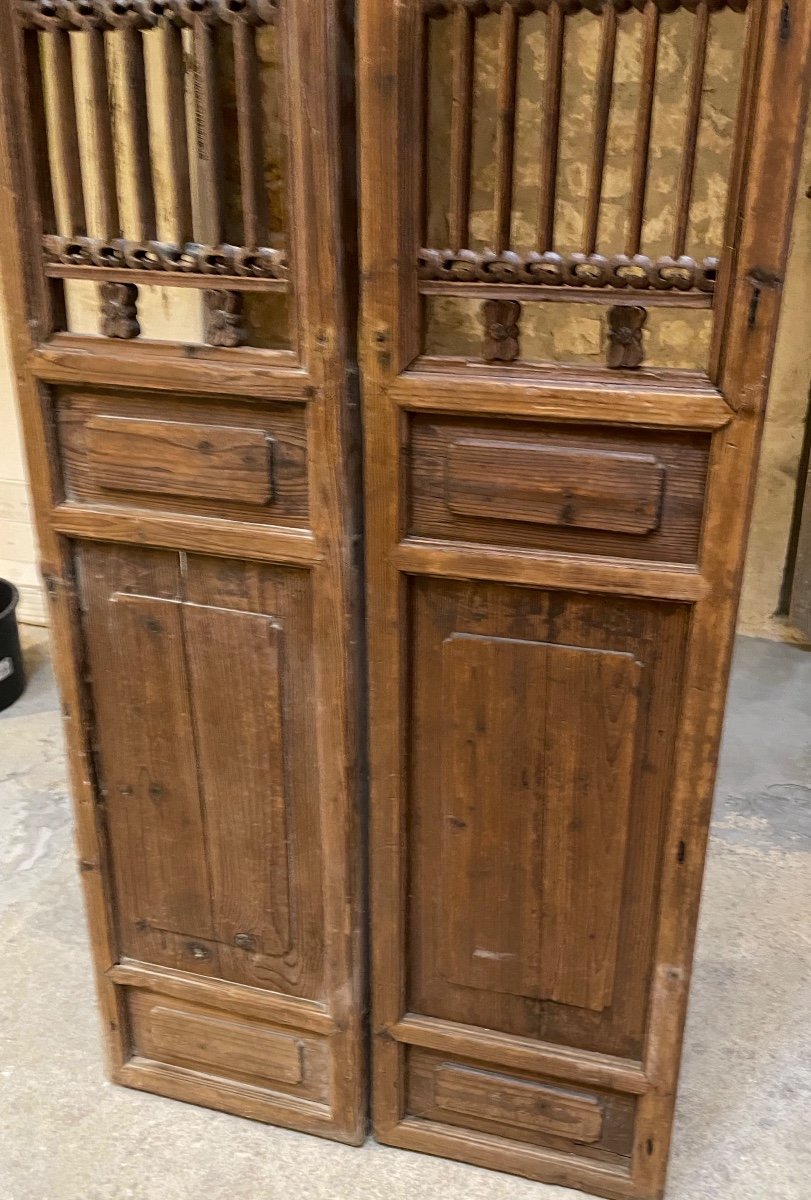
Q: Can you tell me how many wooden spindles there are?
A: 12